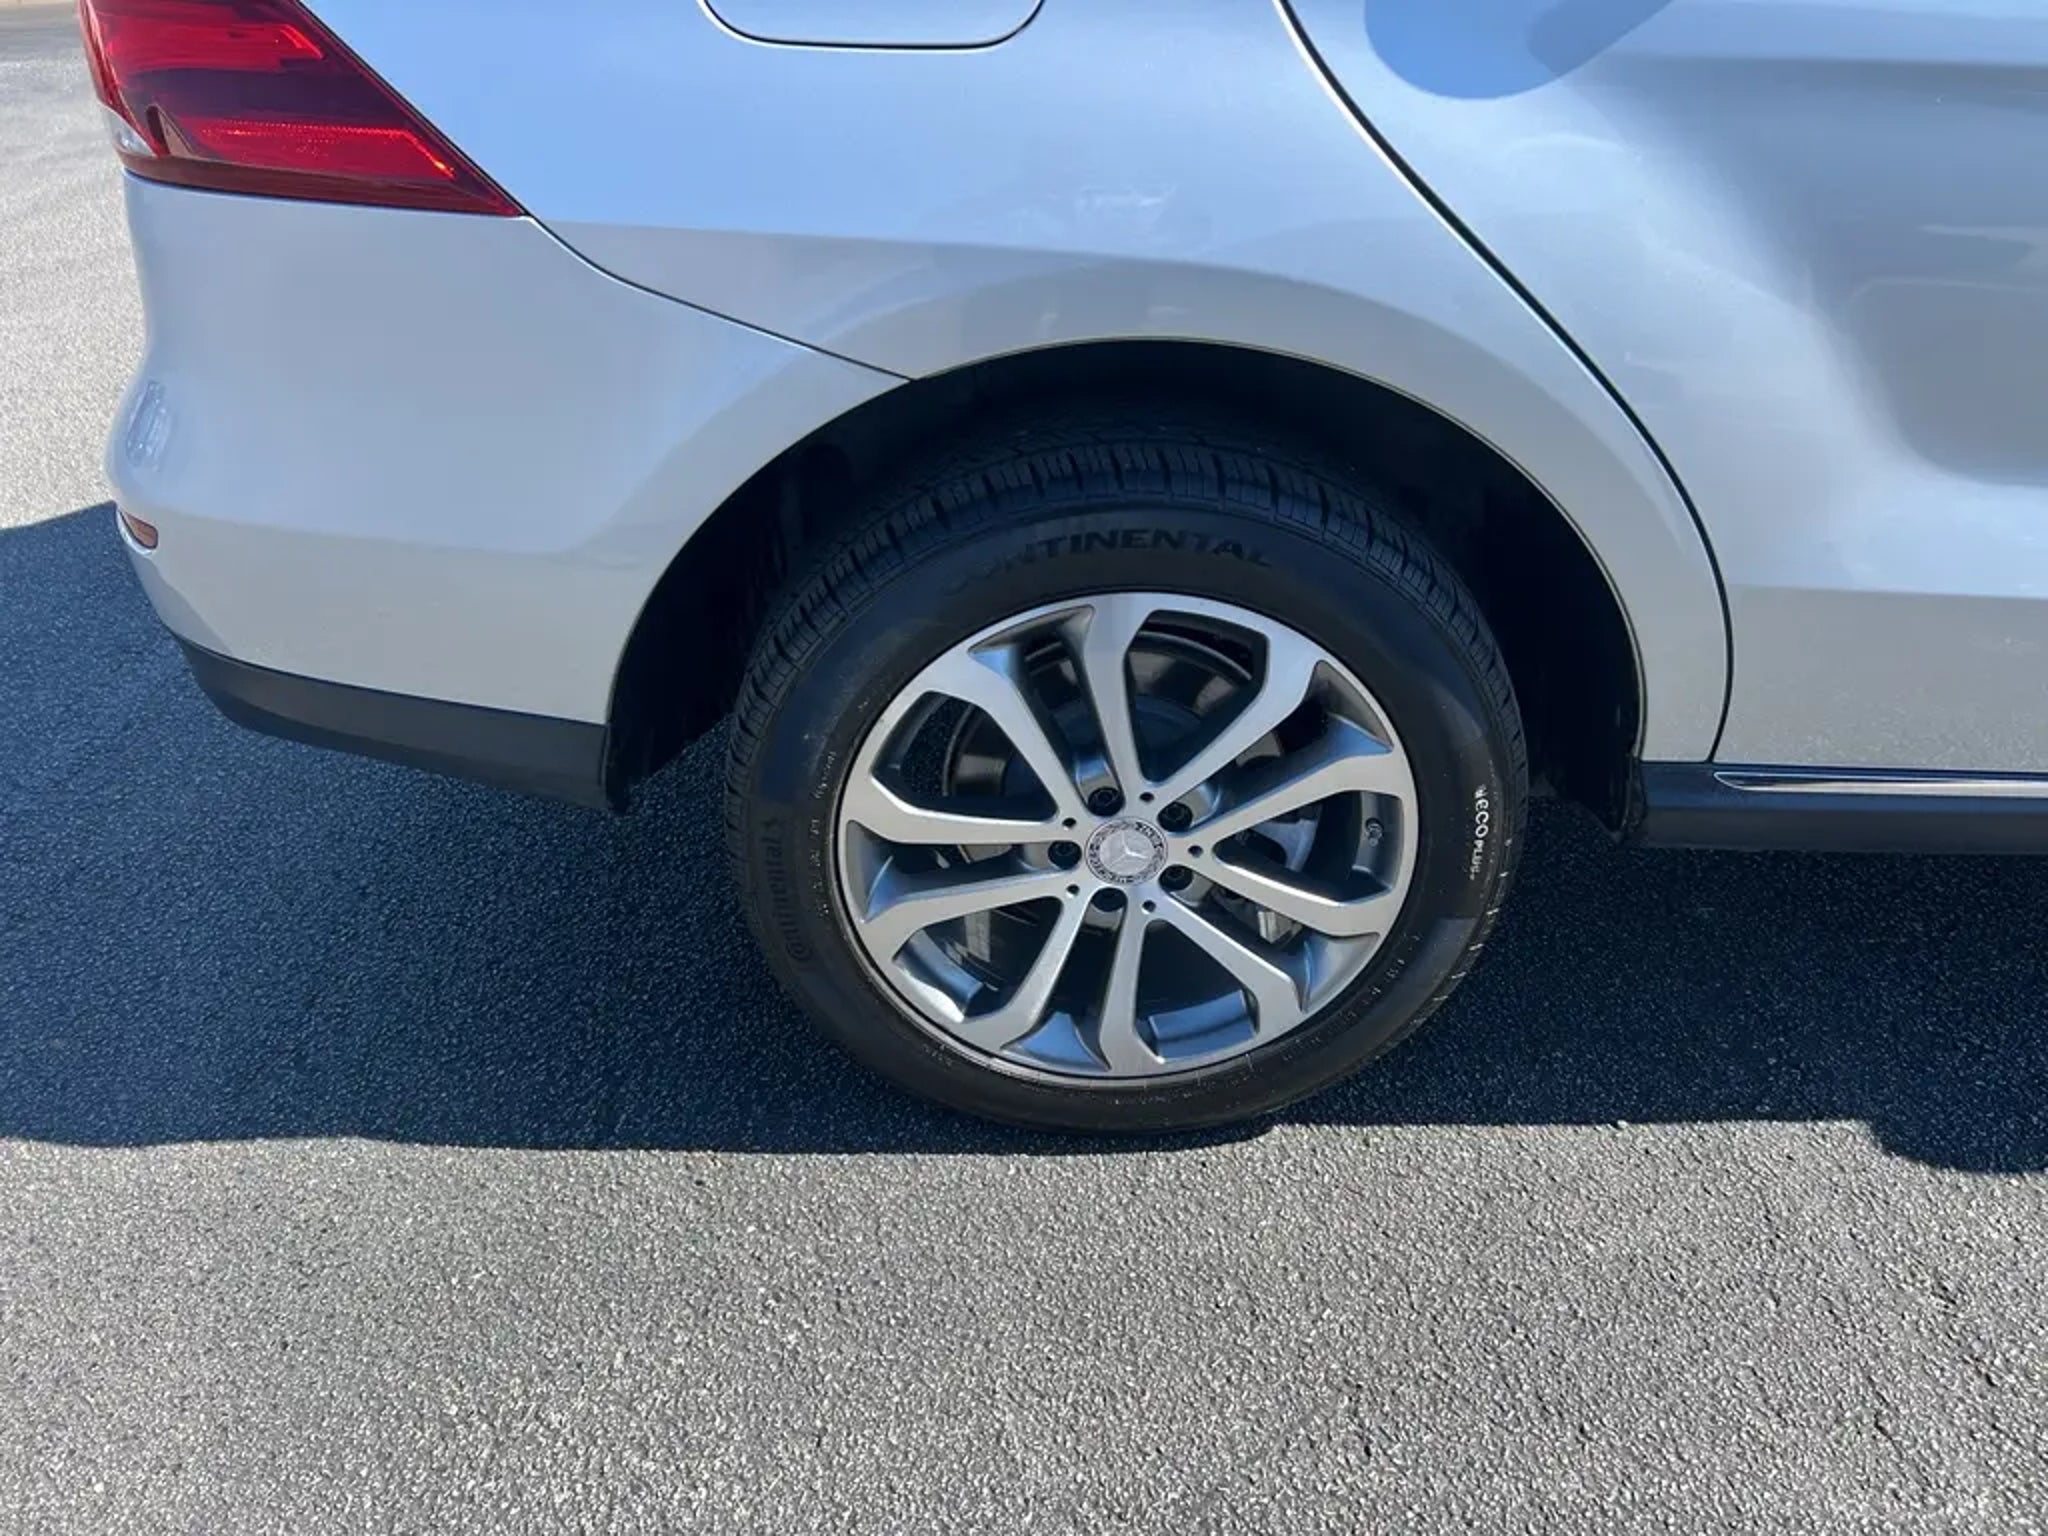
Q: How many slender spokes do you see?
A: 10